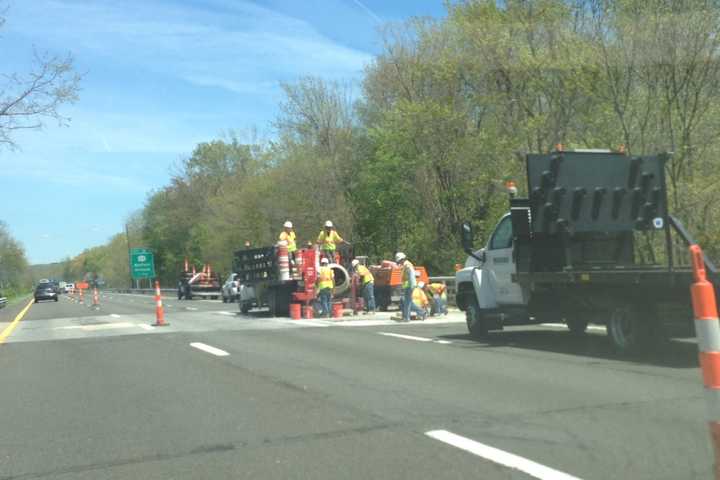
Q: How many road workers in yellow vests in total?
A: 7